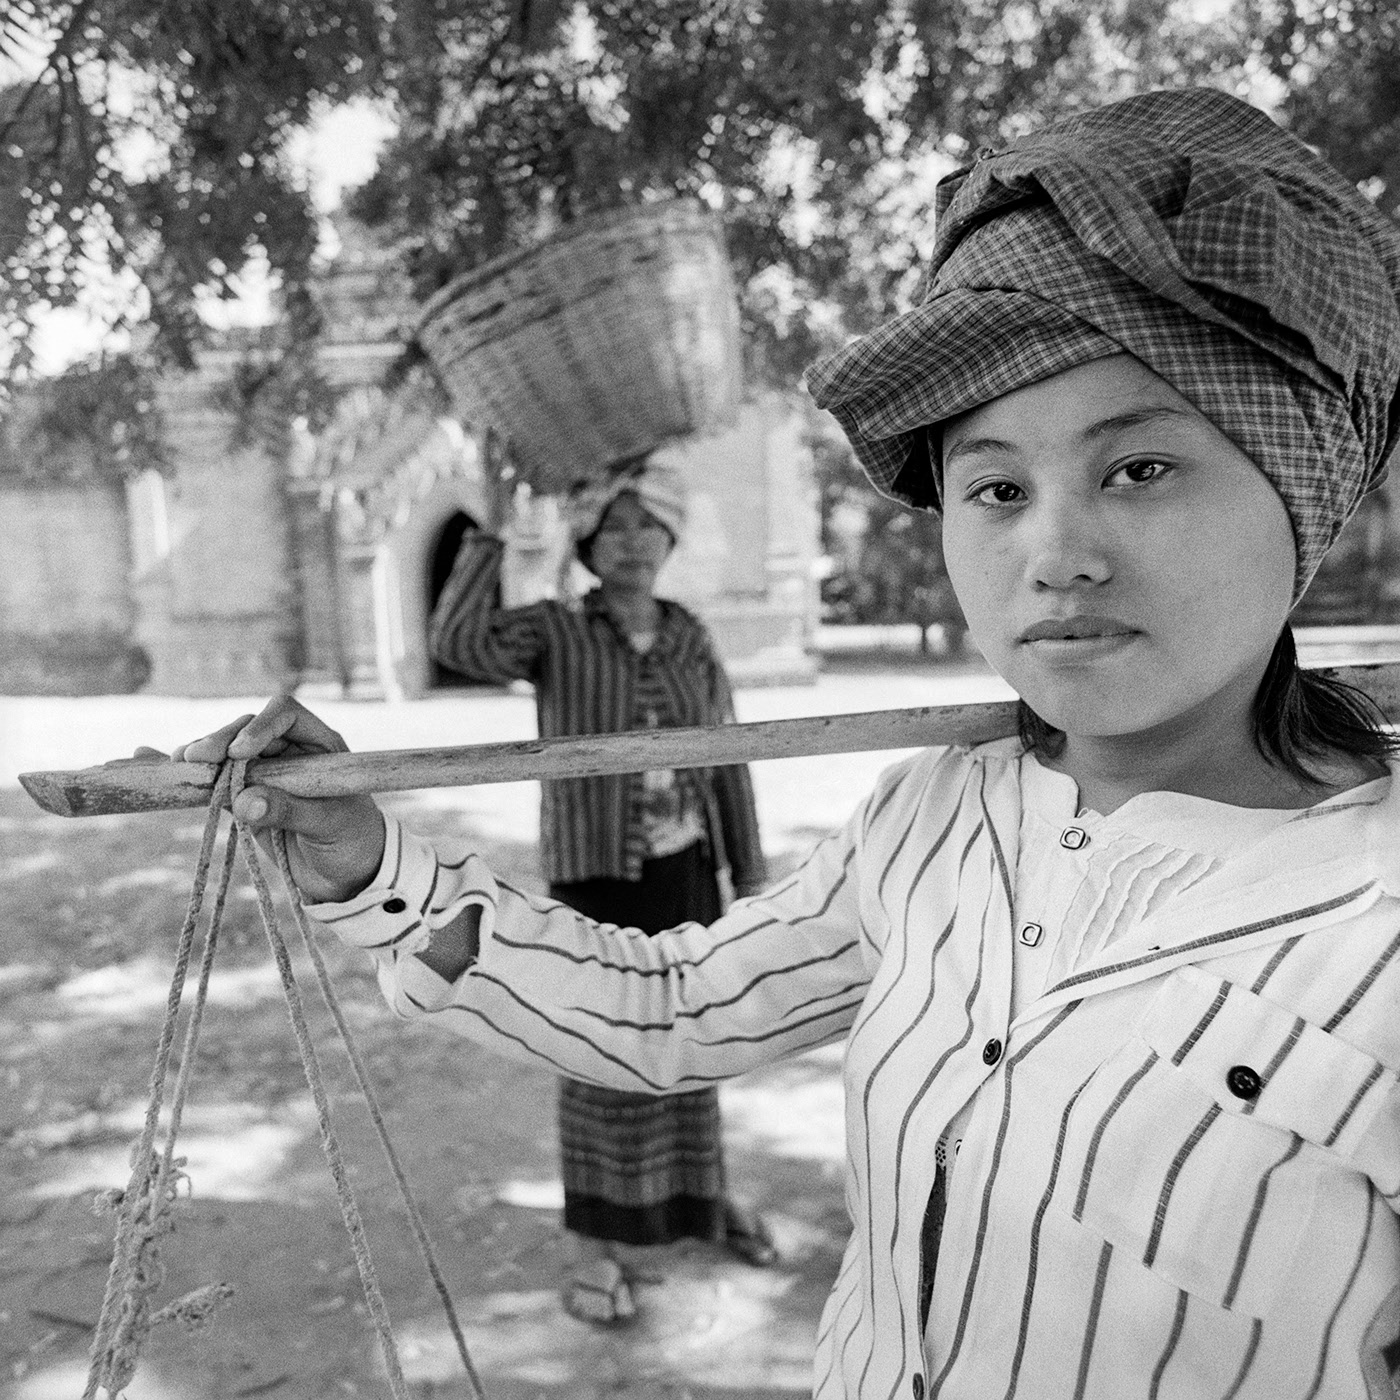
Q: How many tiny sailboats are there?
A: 0